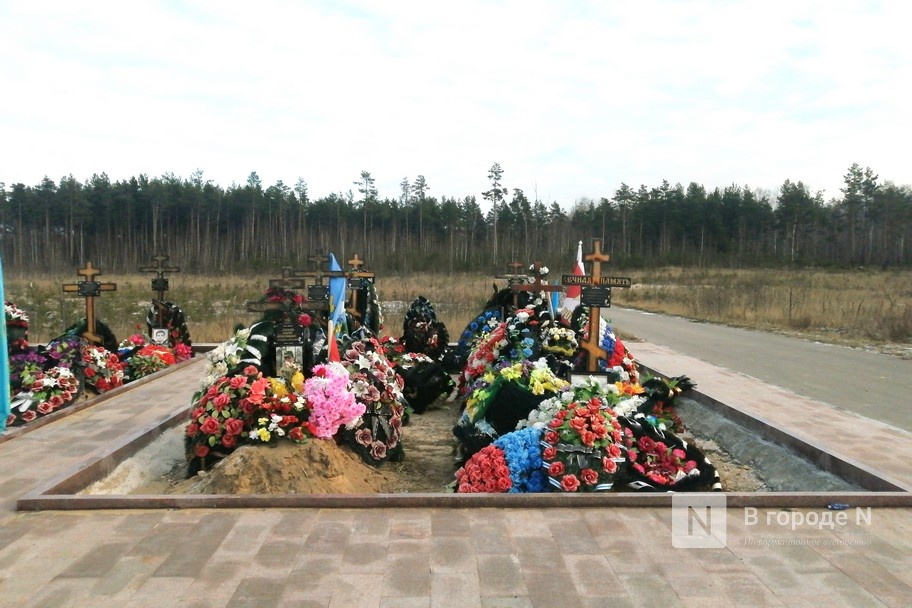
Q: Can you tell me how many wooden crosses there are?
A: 8